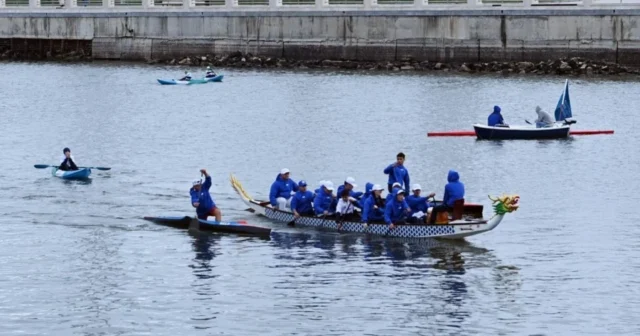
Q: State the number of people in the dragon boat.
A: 13